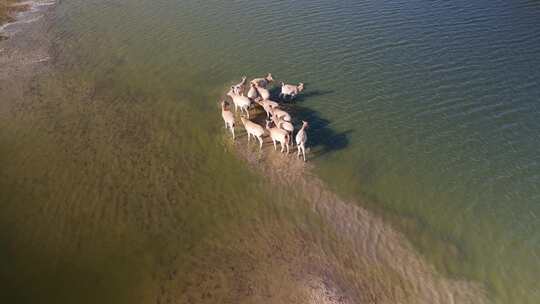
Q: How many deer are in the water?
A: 13